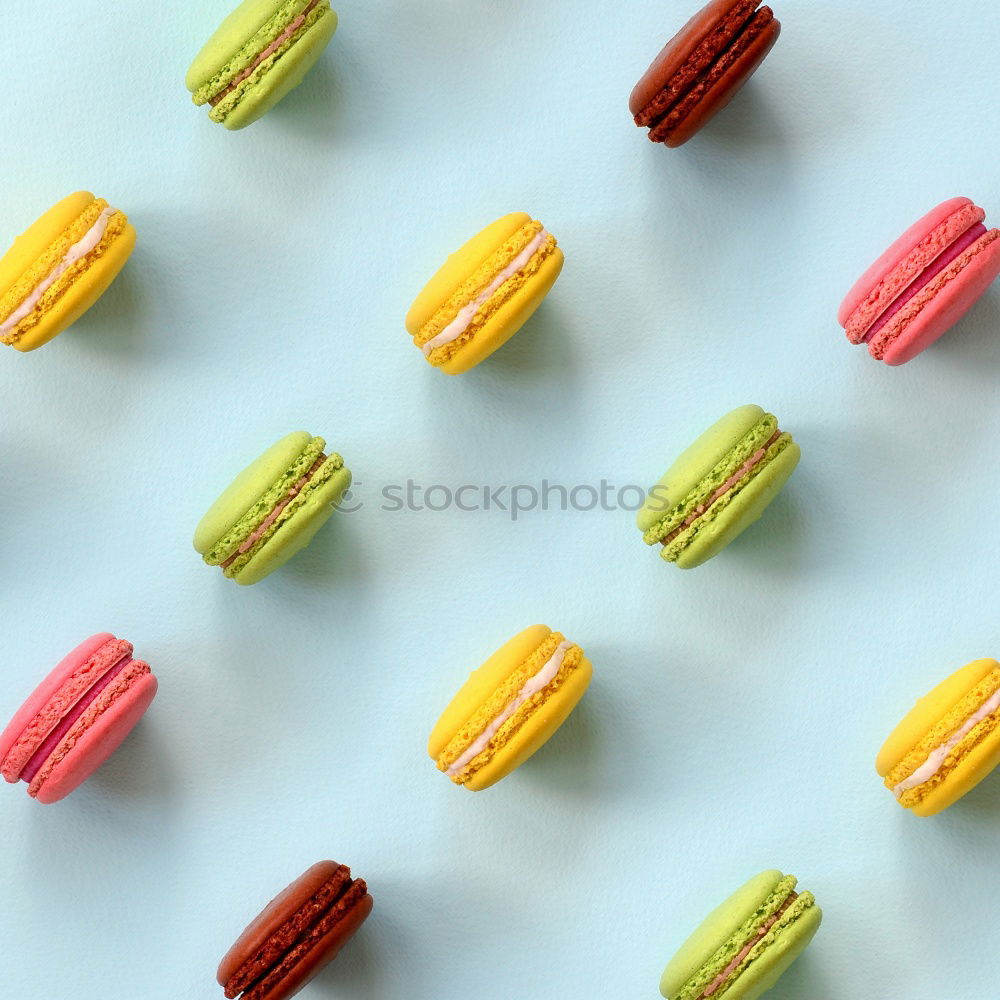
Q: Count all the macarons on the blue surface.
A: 12